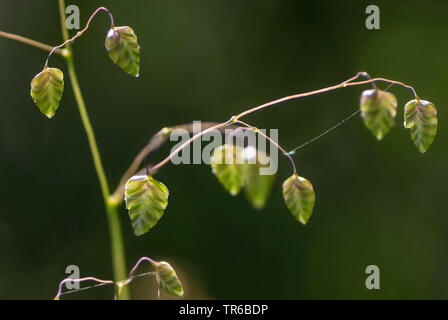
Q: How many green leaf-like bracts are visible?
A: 9